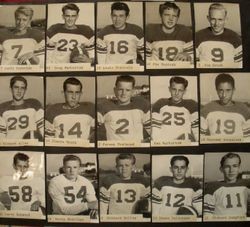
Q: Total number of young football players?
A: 15